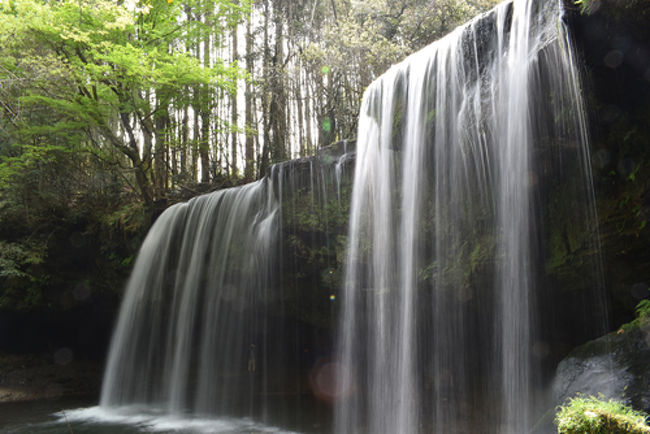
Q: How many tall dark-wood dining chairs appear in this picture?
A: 0